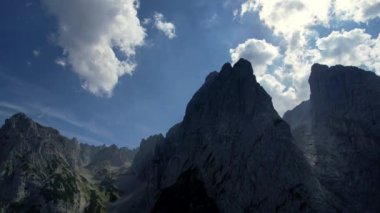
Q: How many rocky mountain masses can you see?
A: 3